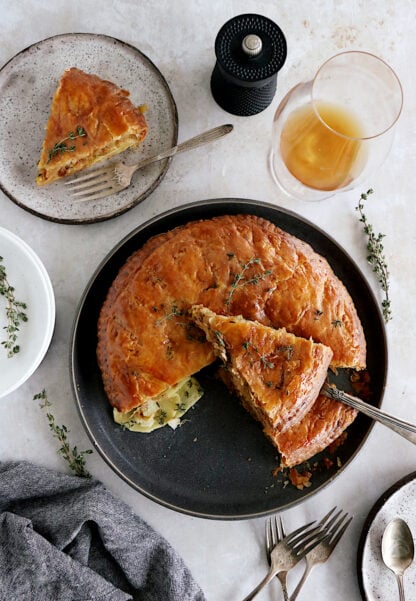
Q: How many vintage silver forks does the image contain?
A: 4